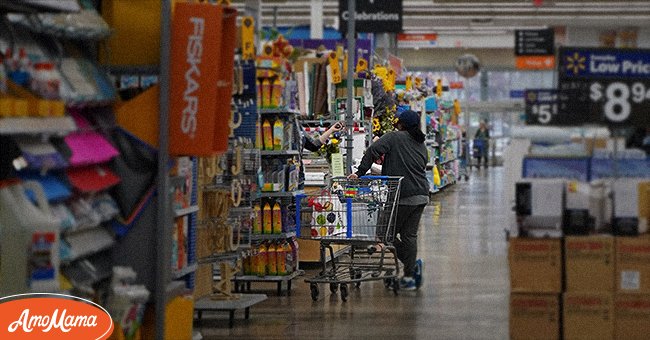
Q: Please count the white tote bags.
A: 1